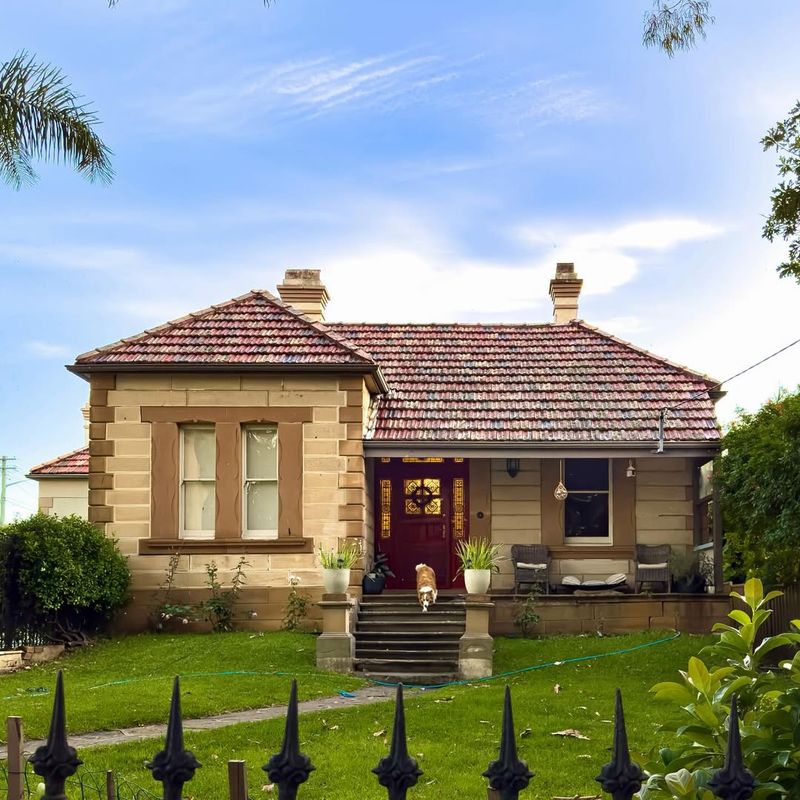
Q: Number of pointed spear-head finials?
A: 7